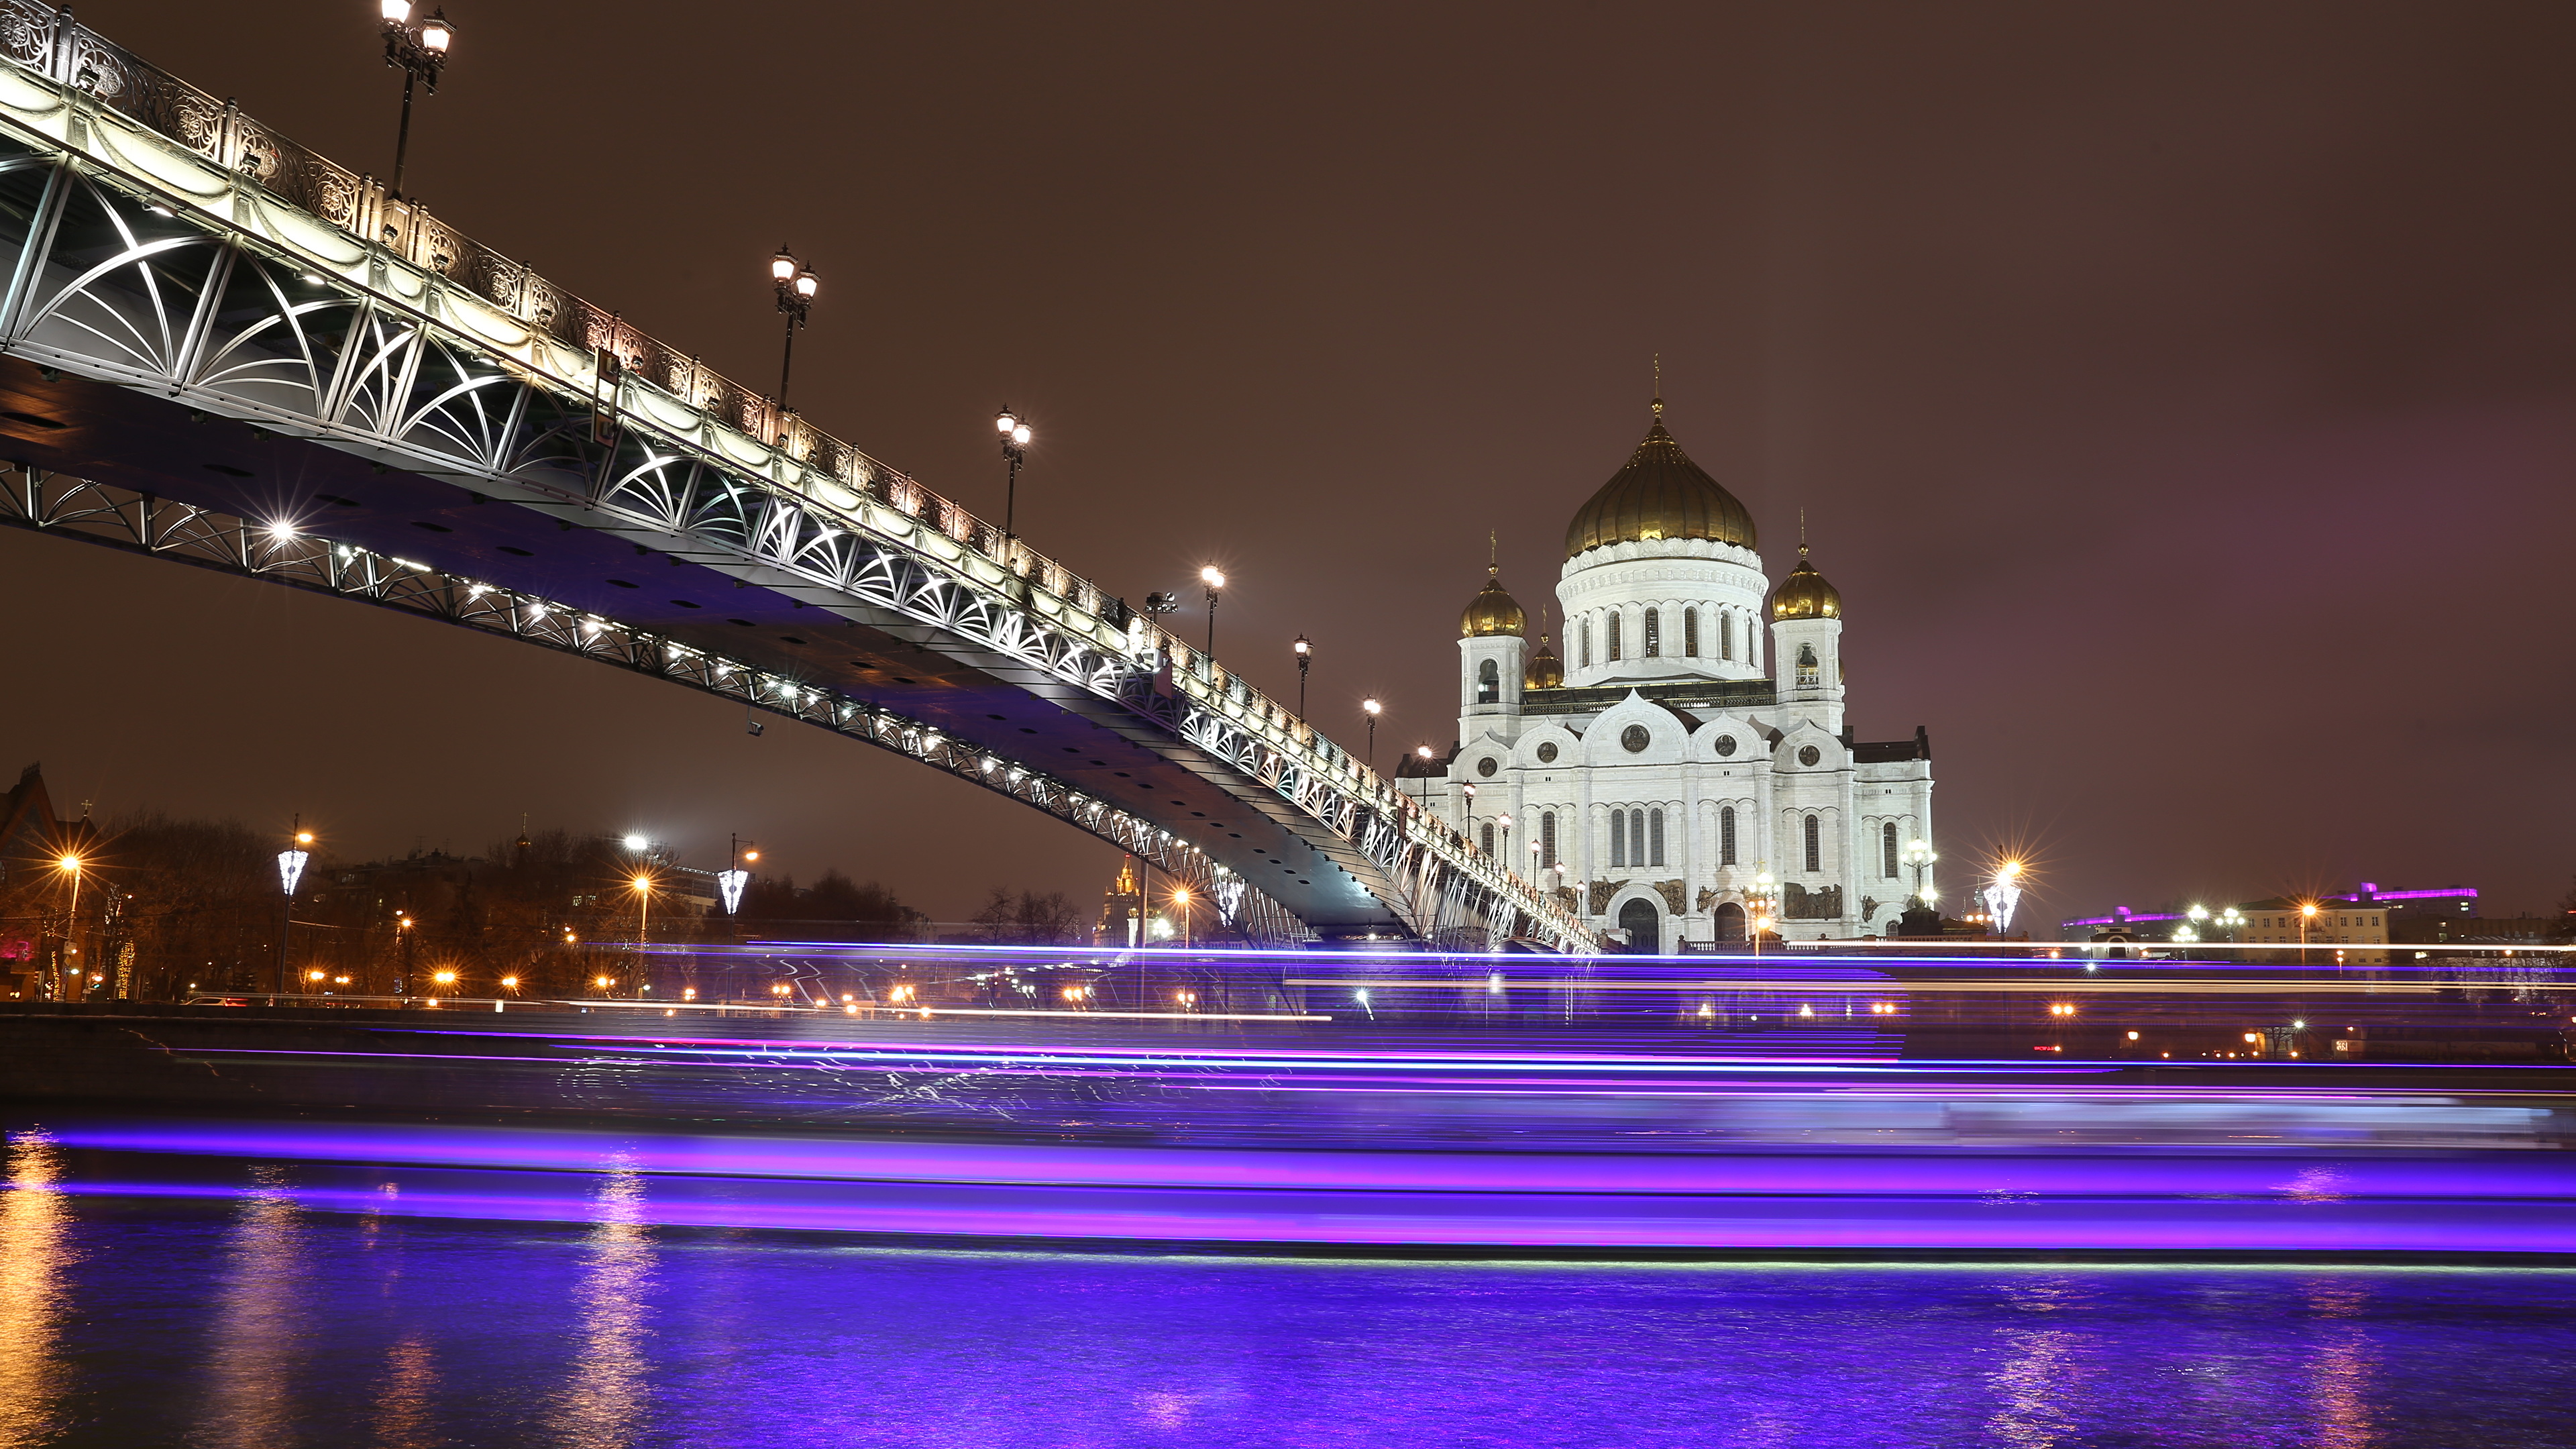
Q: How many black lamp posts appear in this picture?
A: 12